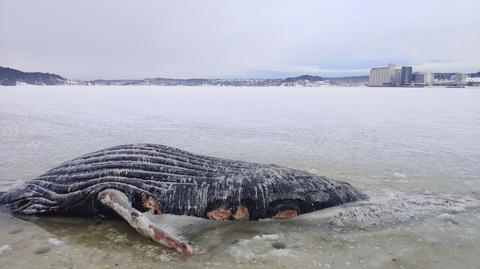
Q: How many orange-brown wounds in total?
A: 4